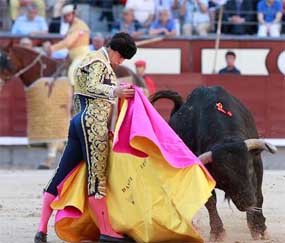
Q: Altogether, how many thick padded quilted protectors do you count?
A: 1